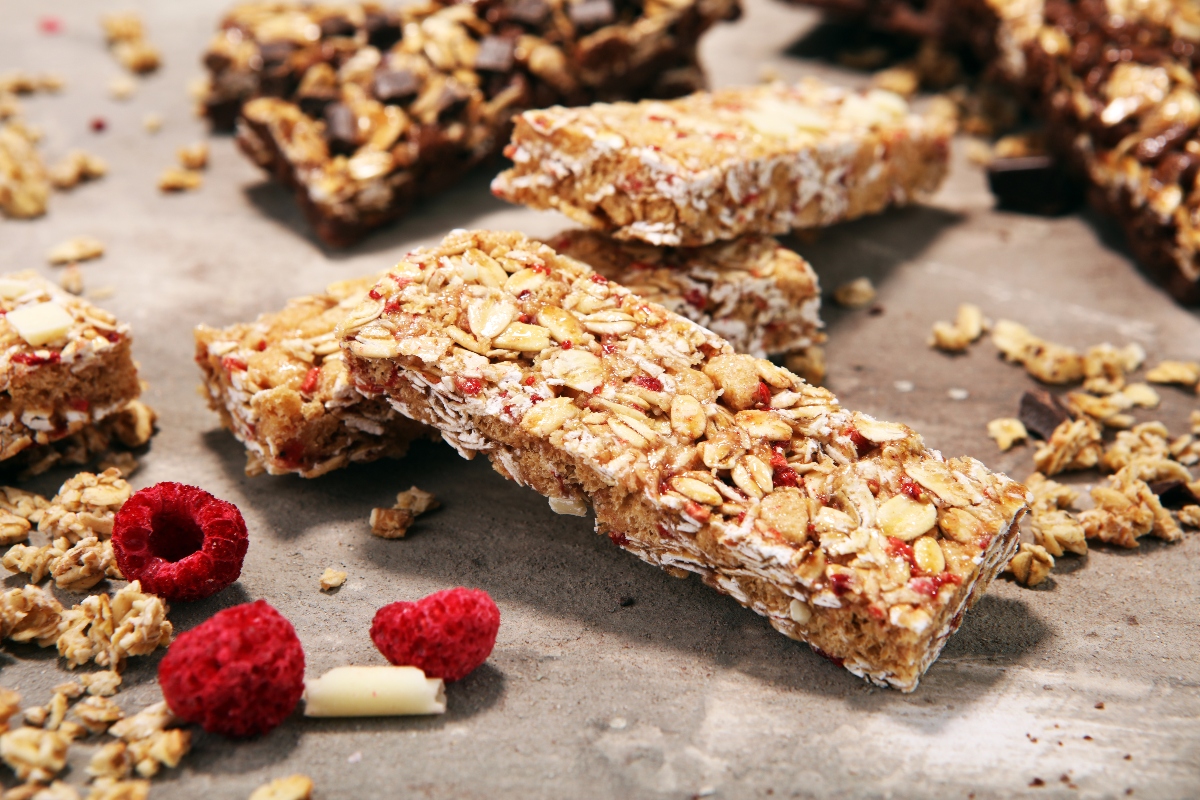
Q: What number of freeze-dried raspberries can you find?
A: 3